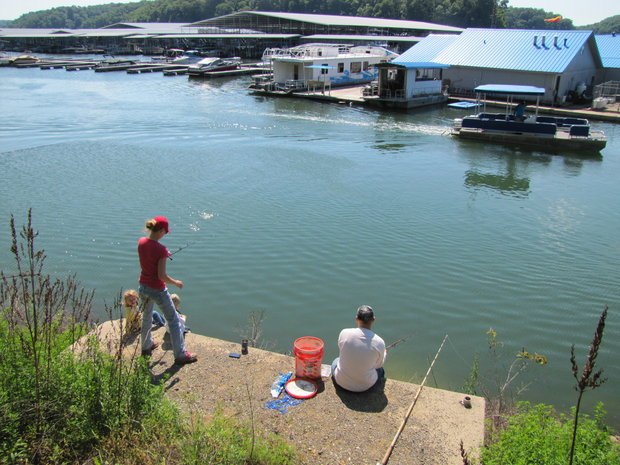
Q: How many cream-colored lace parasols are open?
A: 0